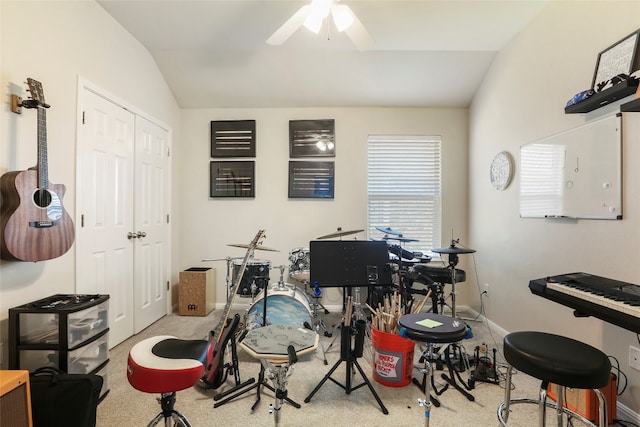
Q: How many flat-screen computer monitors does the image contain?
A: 0